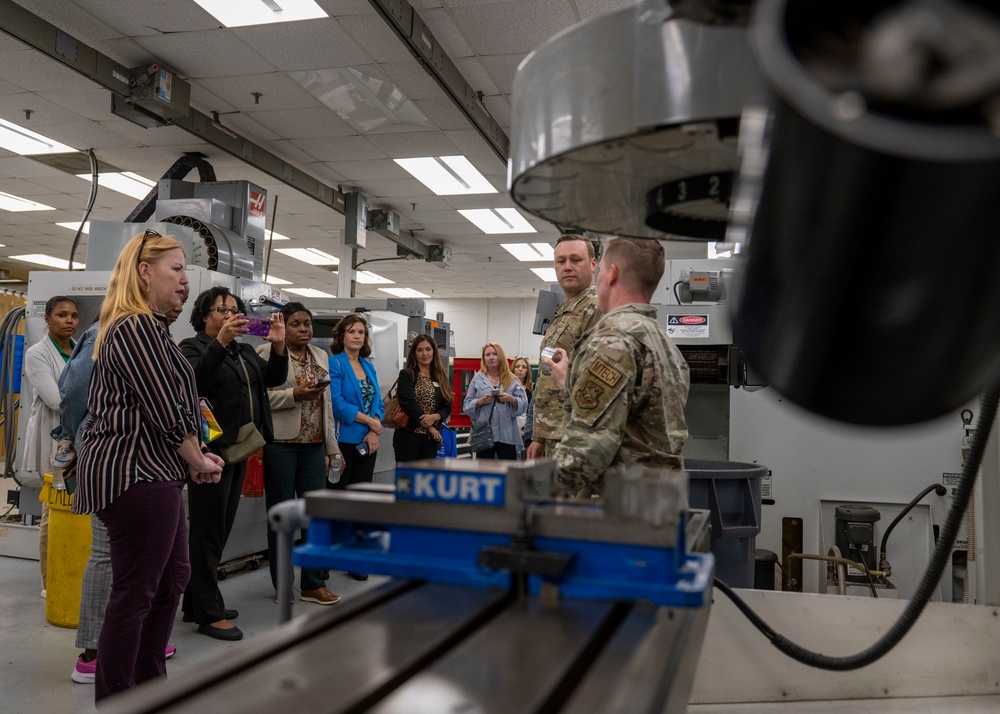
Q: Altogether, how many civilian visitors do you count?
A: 9